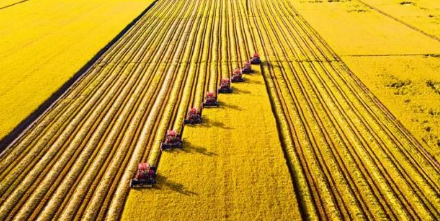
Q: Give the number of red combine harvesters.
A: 8